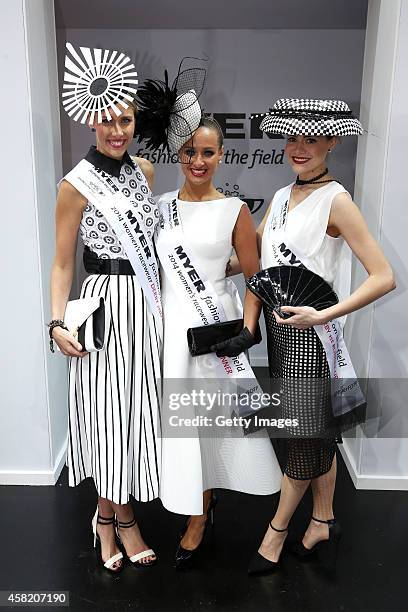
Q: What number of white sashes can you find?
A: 3